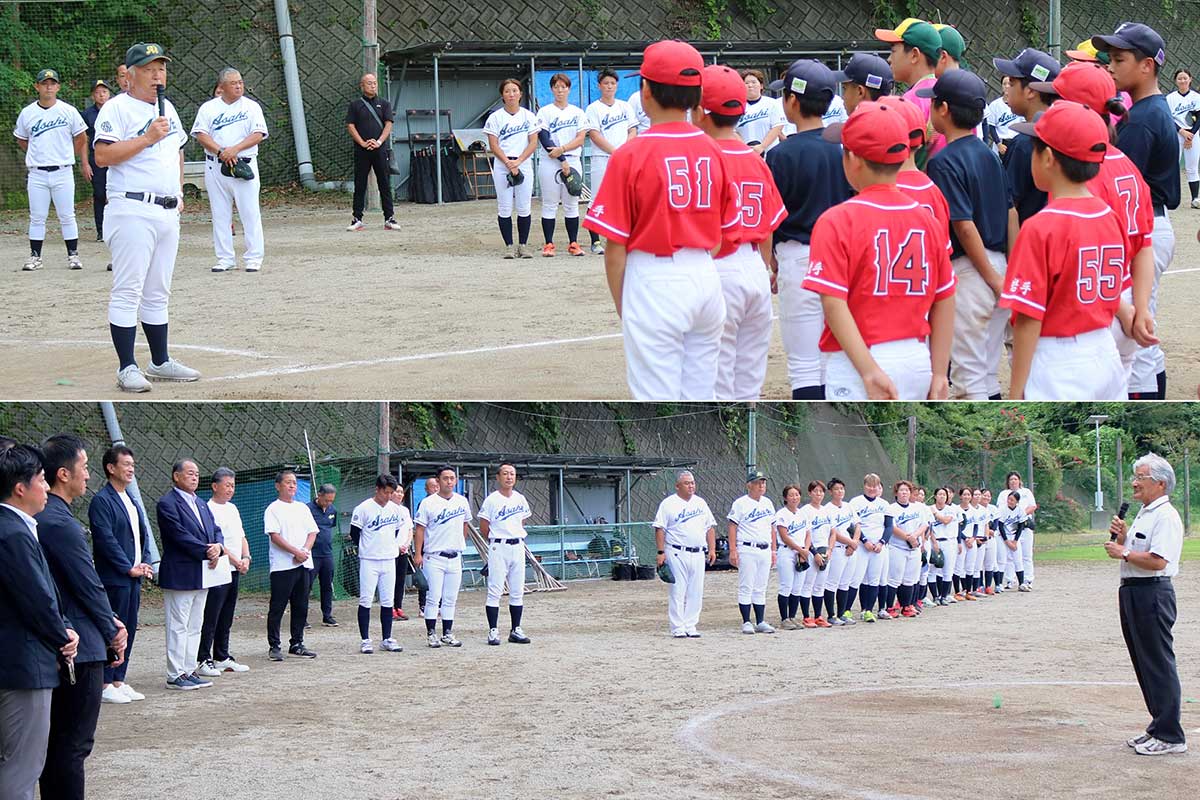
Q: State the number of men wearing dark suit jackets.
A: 4